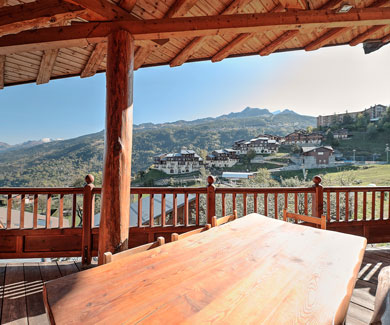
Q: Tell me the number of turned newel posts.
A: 3